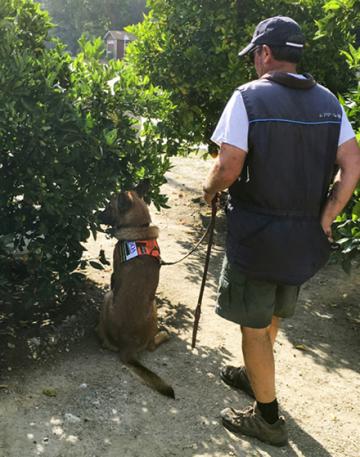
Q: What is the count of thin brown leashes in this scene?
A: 1